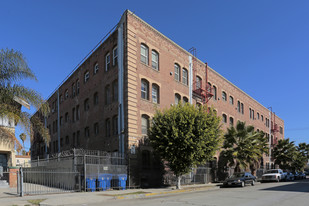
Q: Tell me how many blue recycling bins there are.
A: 4